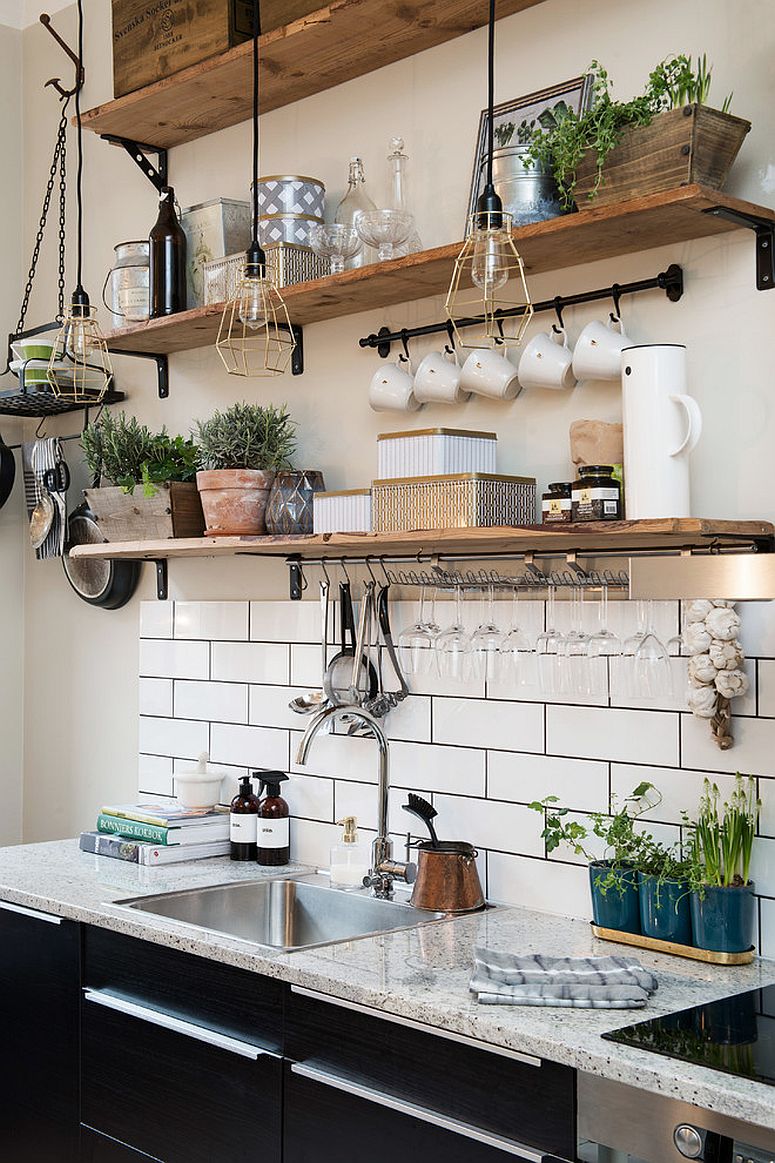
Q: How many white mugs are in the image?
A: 5